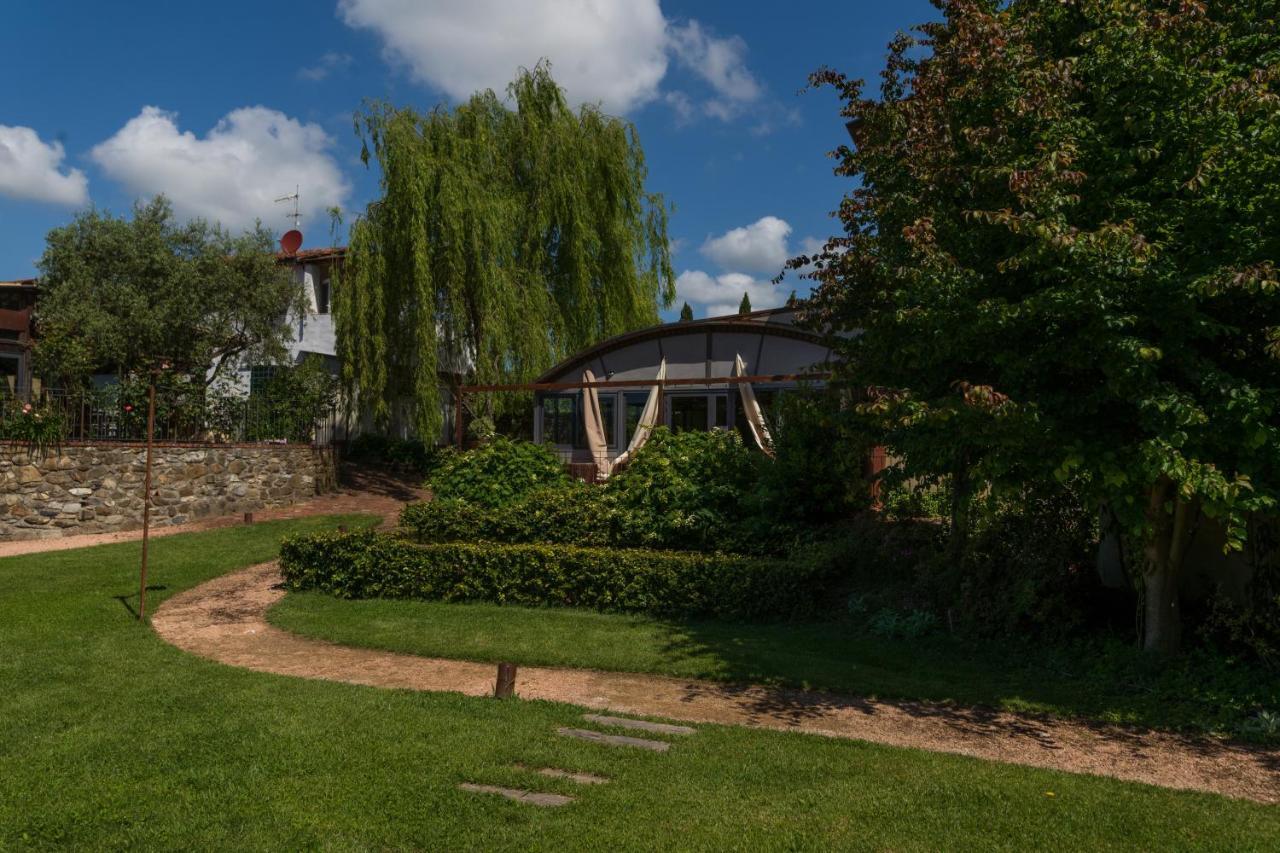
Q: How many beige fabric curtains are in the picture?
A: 3